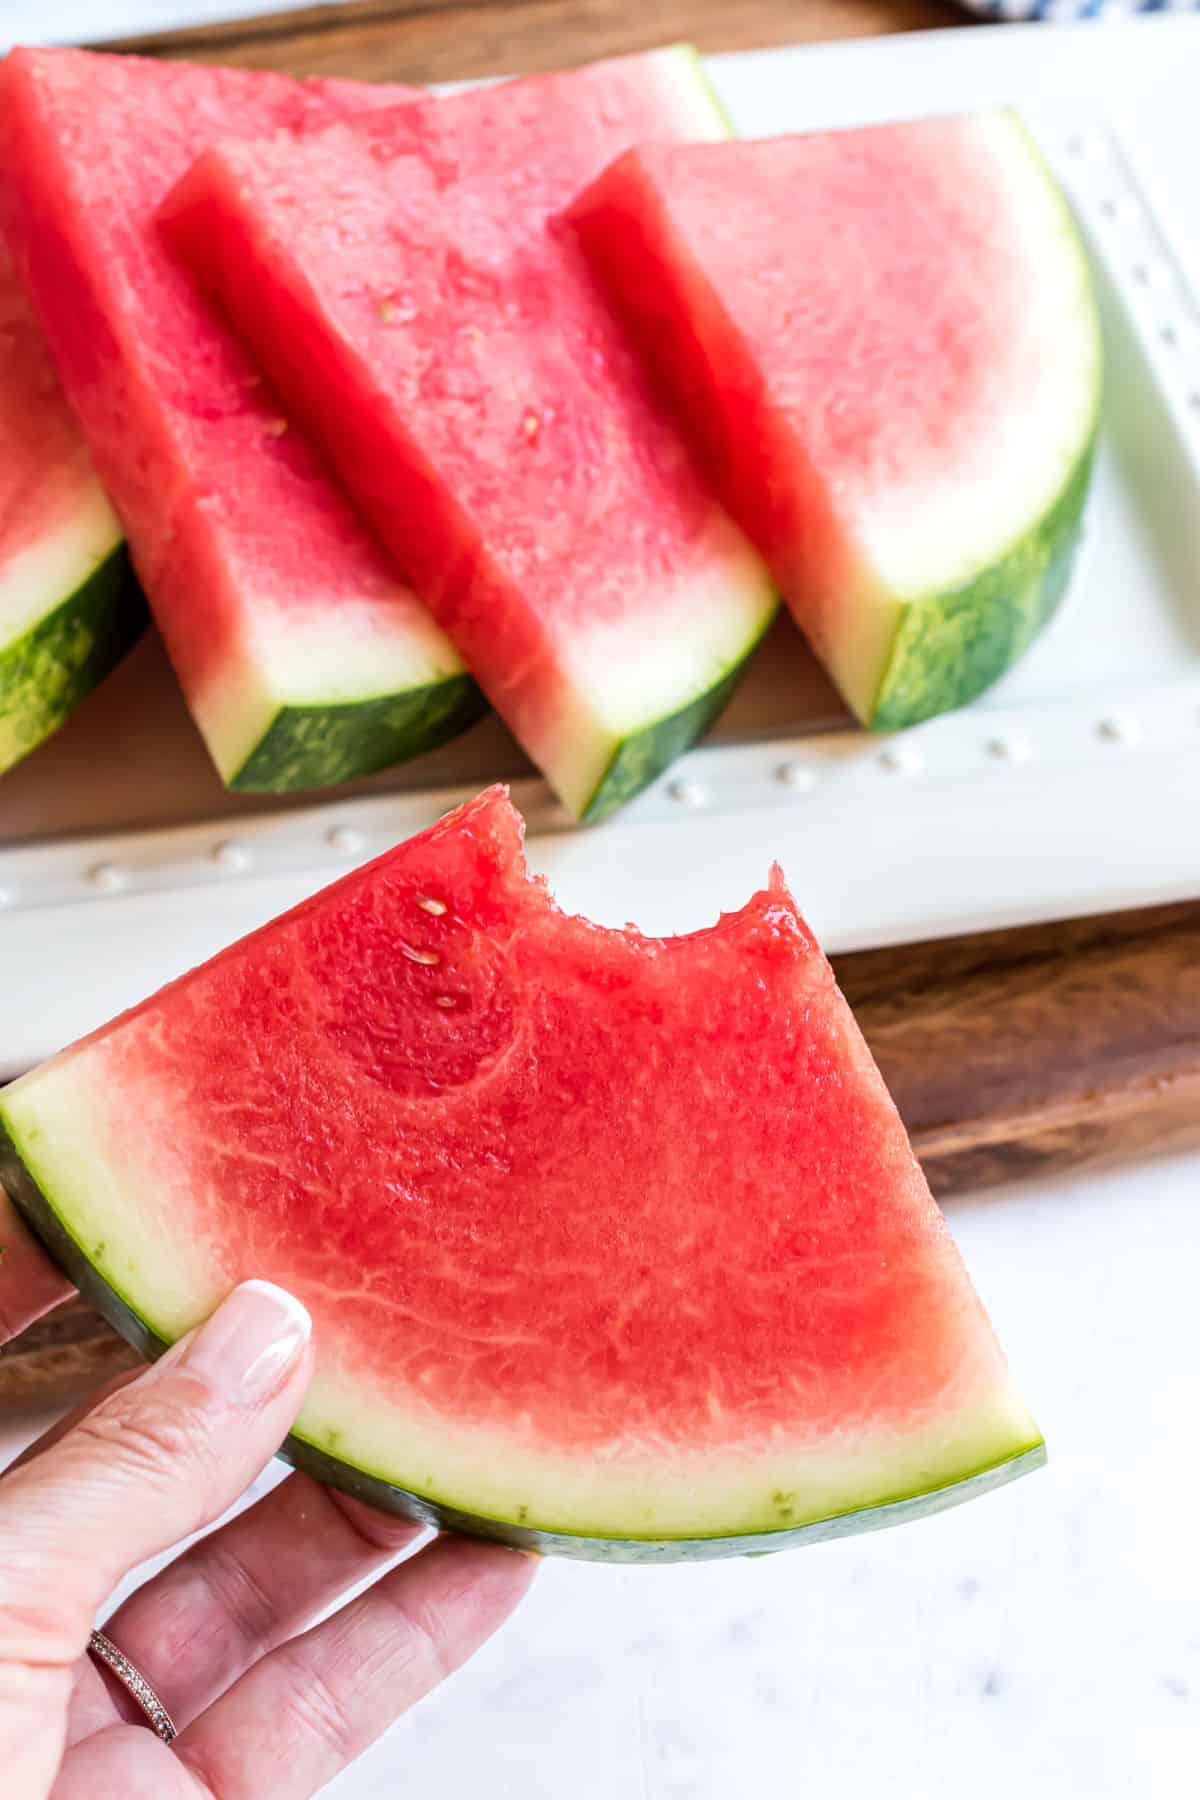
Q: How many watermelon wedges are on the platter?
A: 4